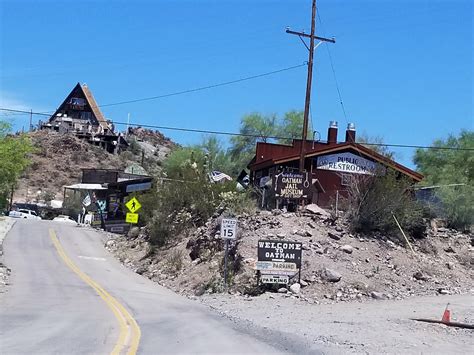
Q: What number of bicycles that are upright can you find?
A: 0